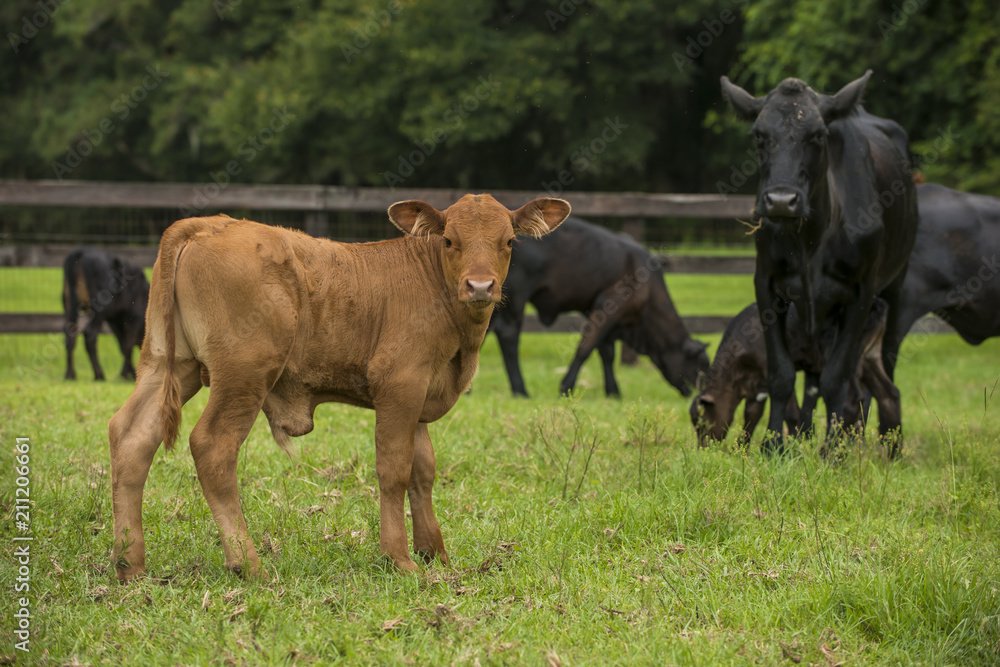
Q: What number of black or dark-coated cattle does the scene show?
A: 5